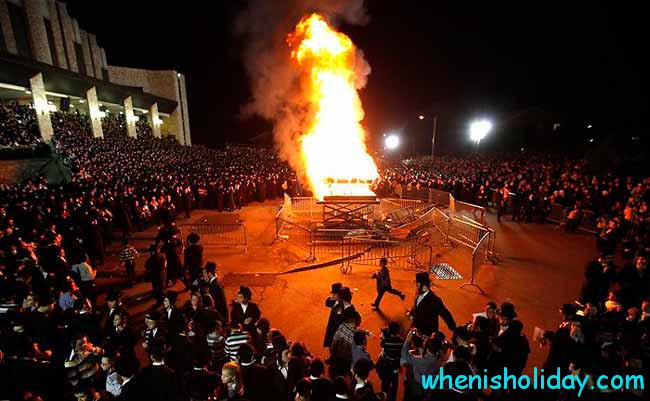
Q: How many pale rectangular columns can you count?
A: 4